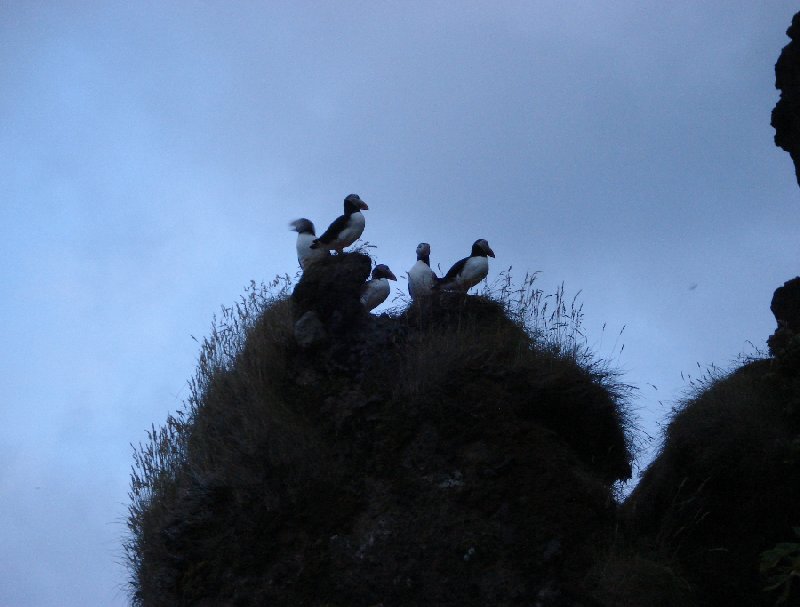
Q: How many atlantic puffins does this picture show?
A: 5